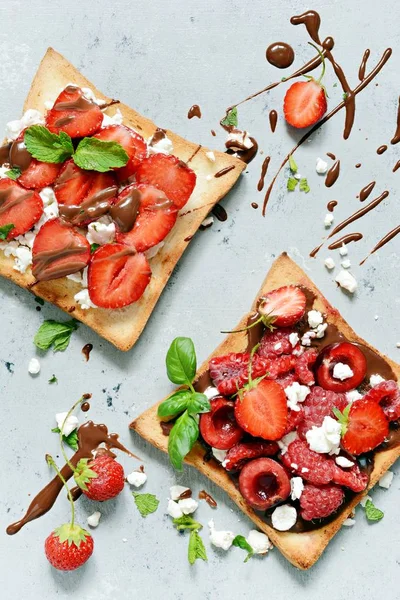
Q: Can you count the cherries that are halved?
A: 3